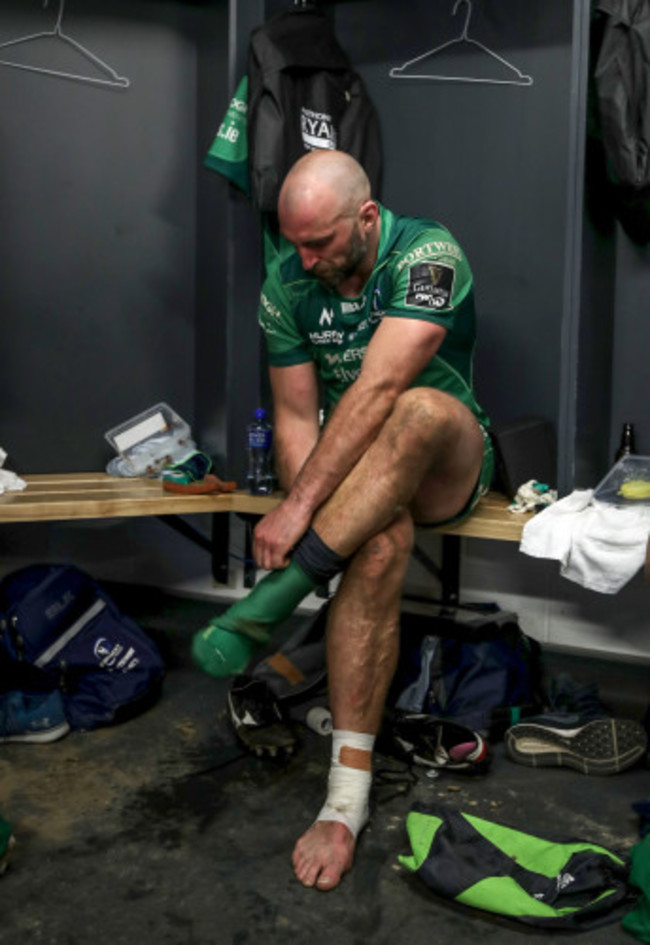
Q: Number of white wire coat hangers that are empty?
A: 2